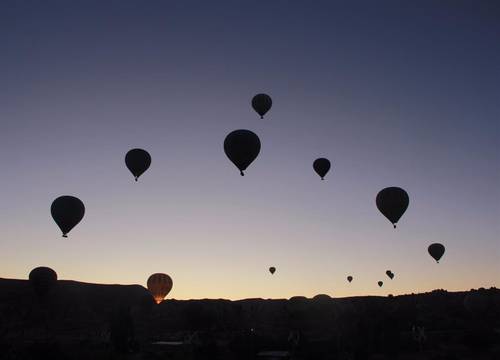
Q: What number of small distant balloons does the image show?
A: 5